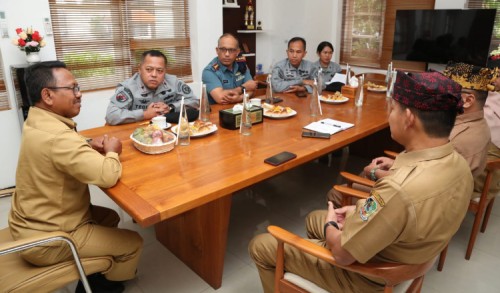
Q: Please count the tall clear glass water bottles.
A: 10